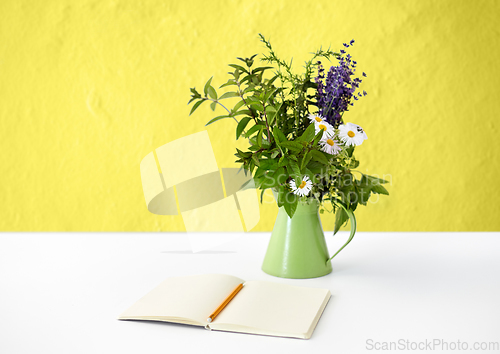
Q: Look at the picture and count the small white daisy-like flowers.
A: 5